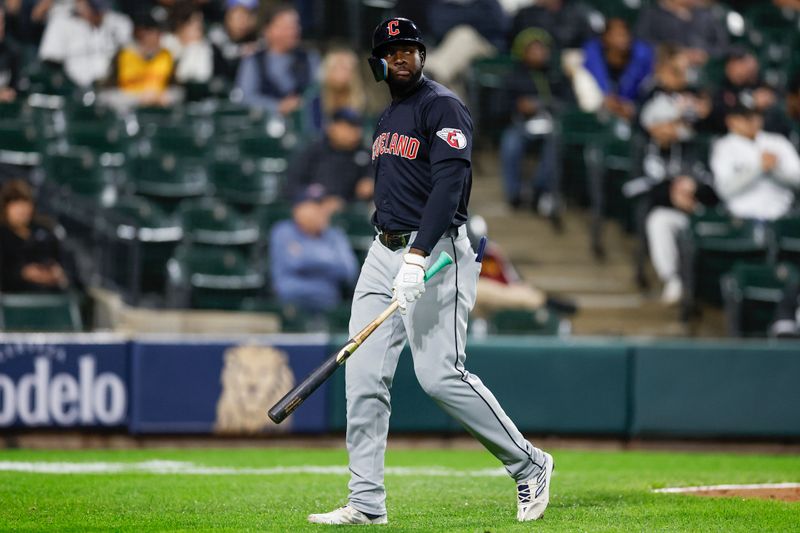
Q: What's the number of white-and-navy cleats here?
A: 2